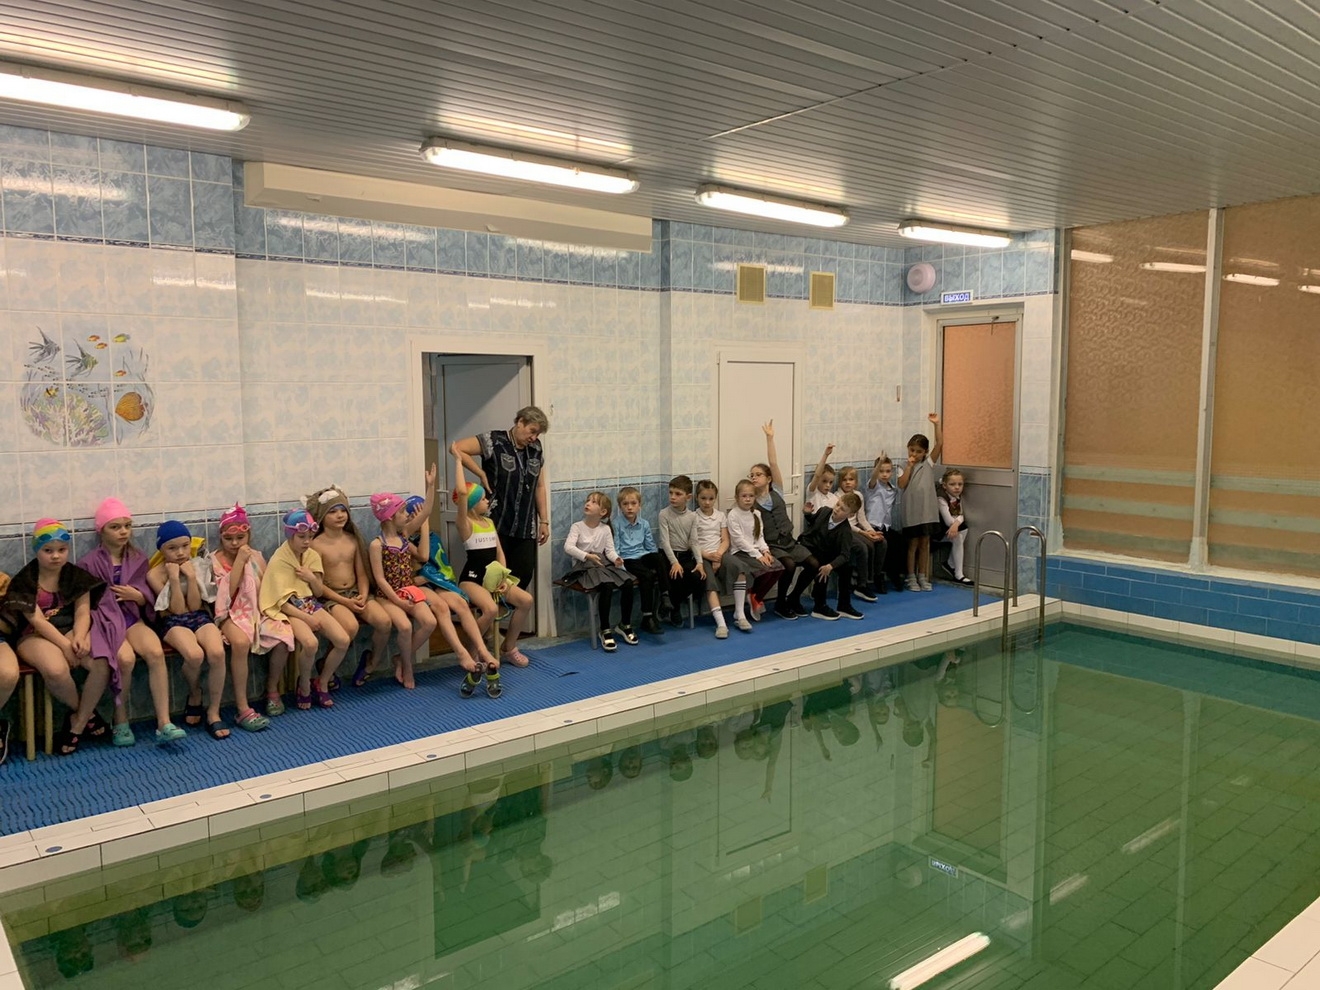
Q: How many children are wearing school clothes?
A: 12